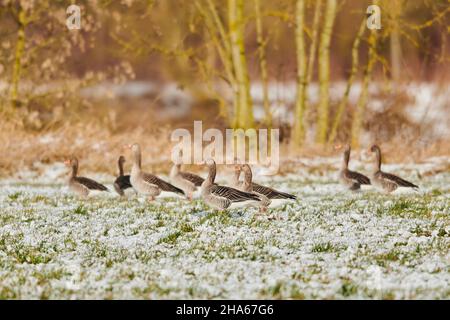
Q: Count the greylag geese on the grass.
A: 9